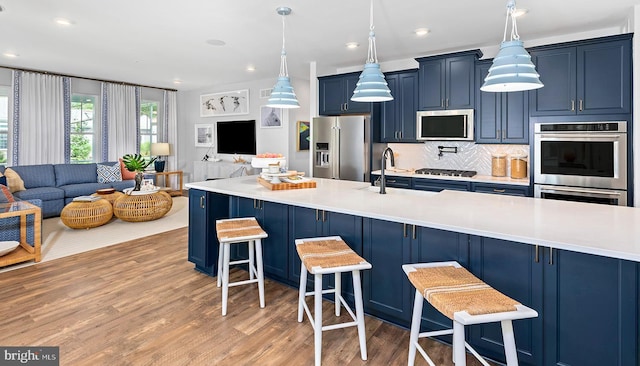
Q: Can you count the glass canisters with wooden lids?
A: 2